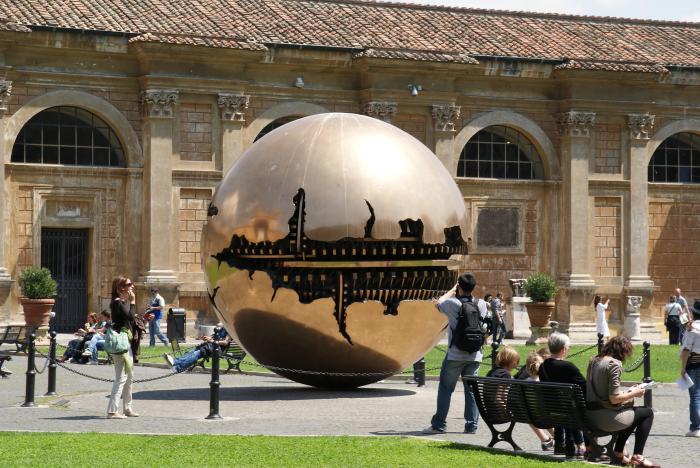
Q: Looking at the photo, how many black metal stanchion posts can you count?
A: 7